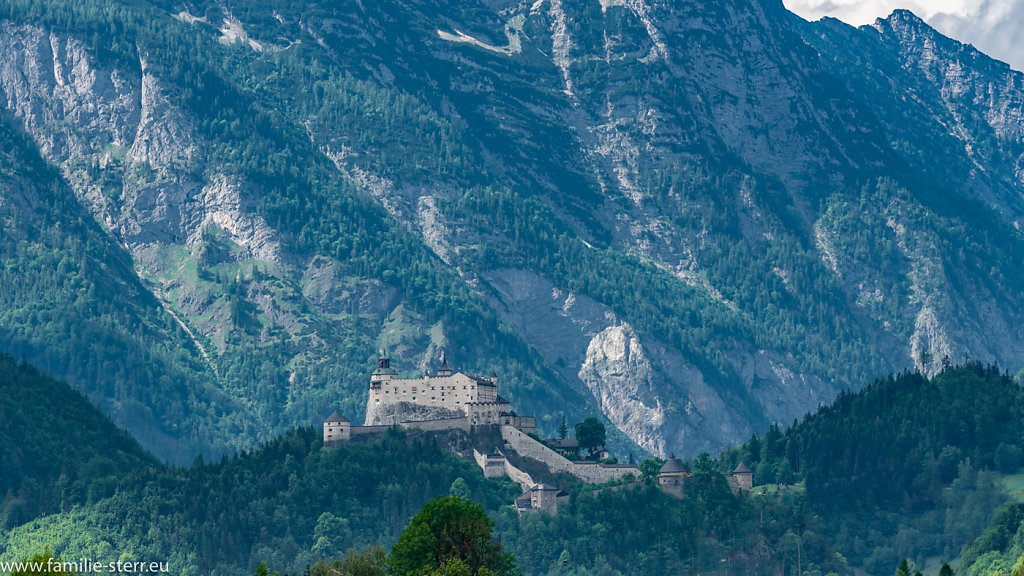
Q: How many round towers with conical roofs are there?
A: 3